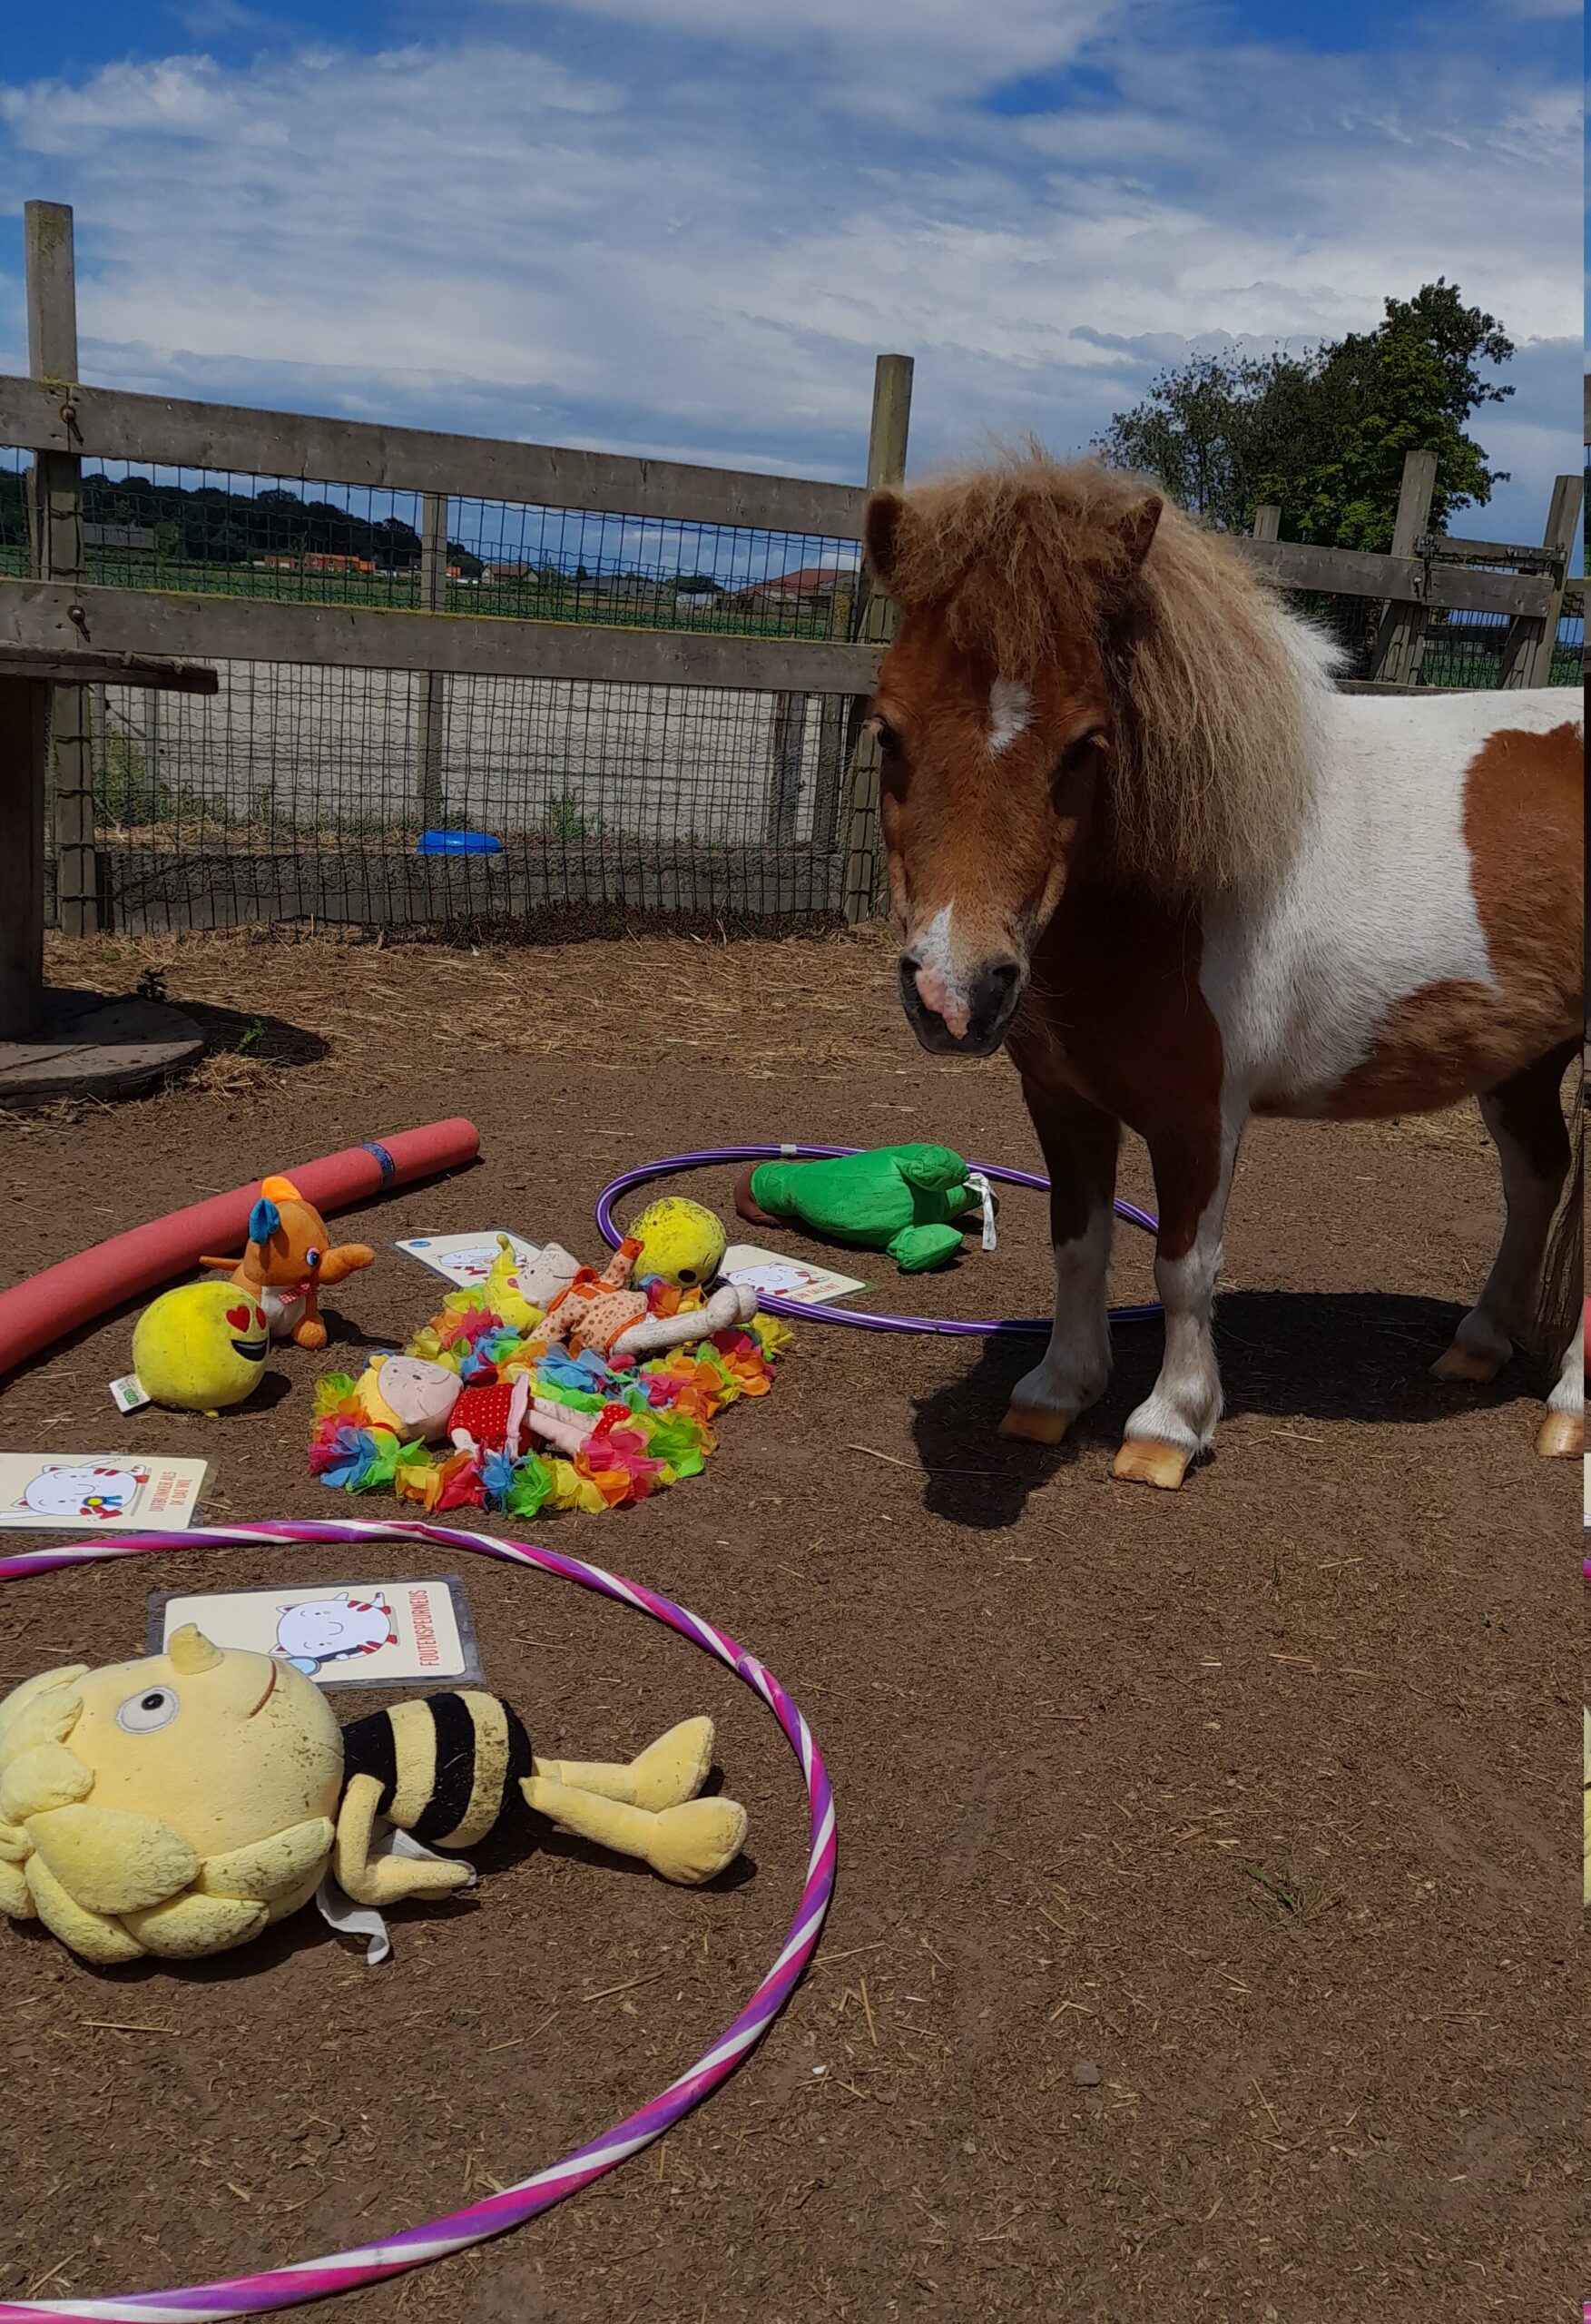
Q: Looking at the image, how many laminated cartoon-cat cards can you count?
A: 4